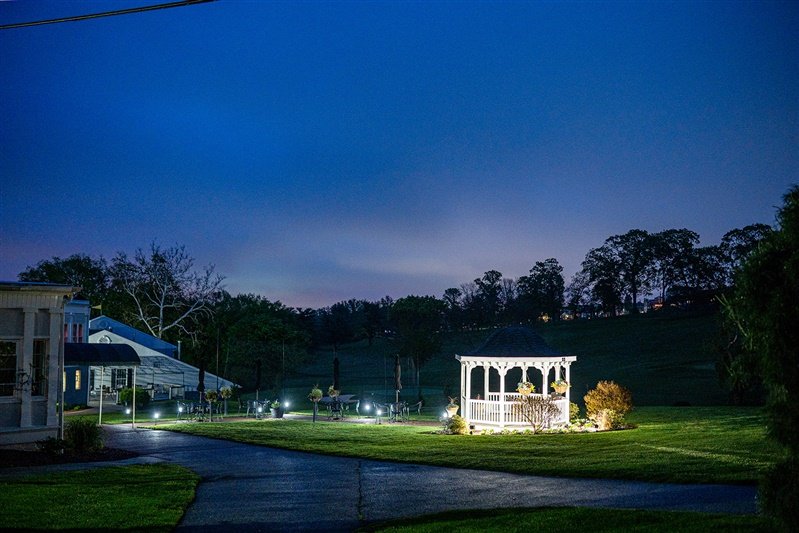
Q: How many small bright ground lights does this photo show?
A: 8